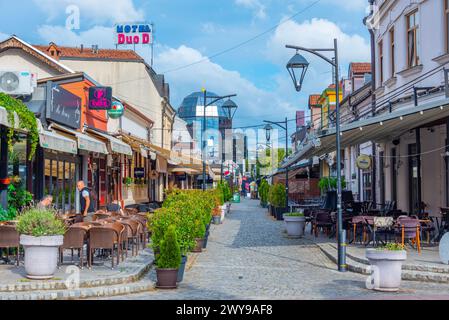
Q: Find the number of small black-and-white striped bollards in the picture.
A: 0